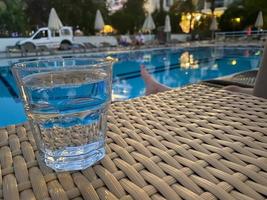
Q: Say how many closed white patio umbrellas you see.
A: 6